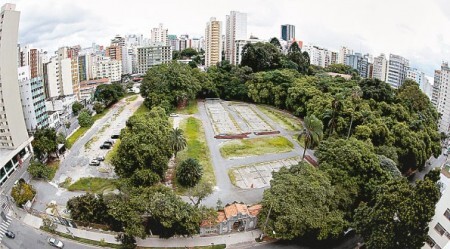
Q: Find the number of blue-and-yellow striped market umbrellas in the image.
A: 0